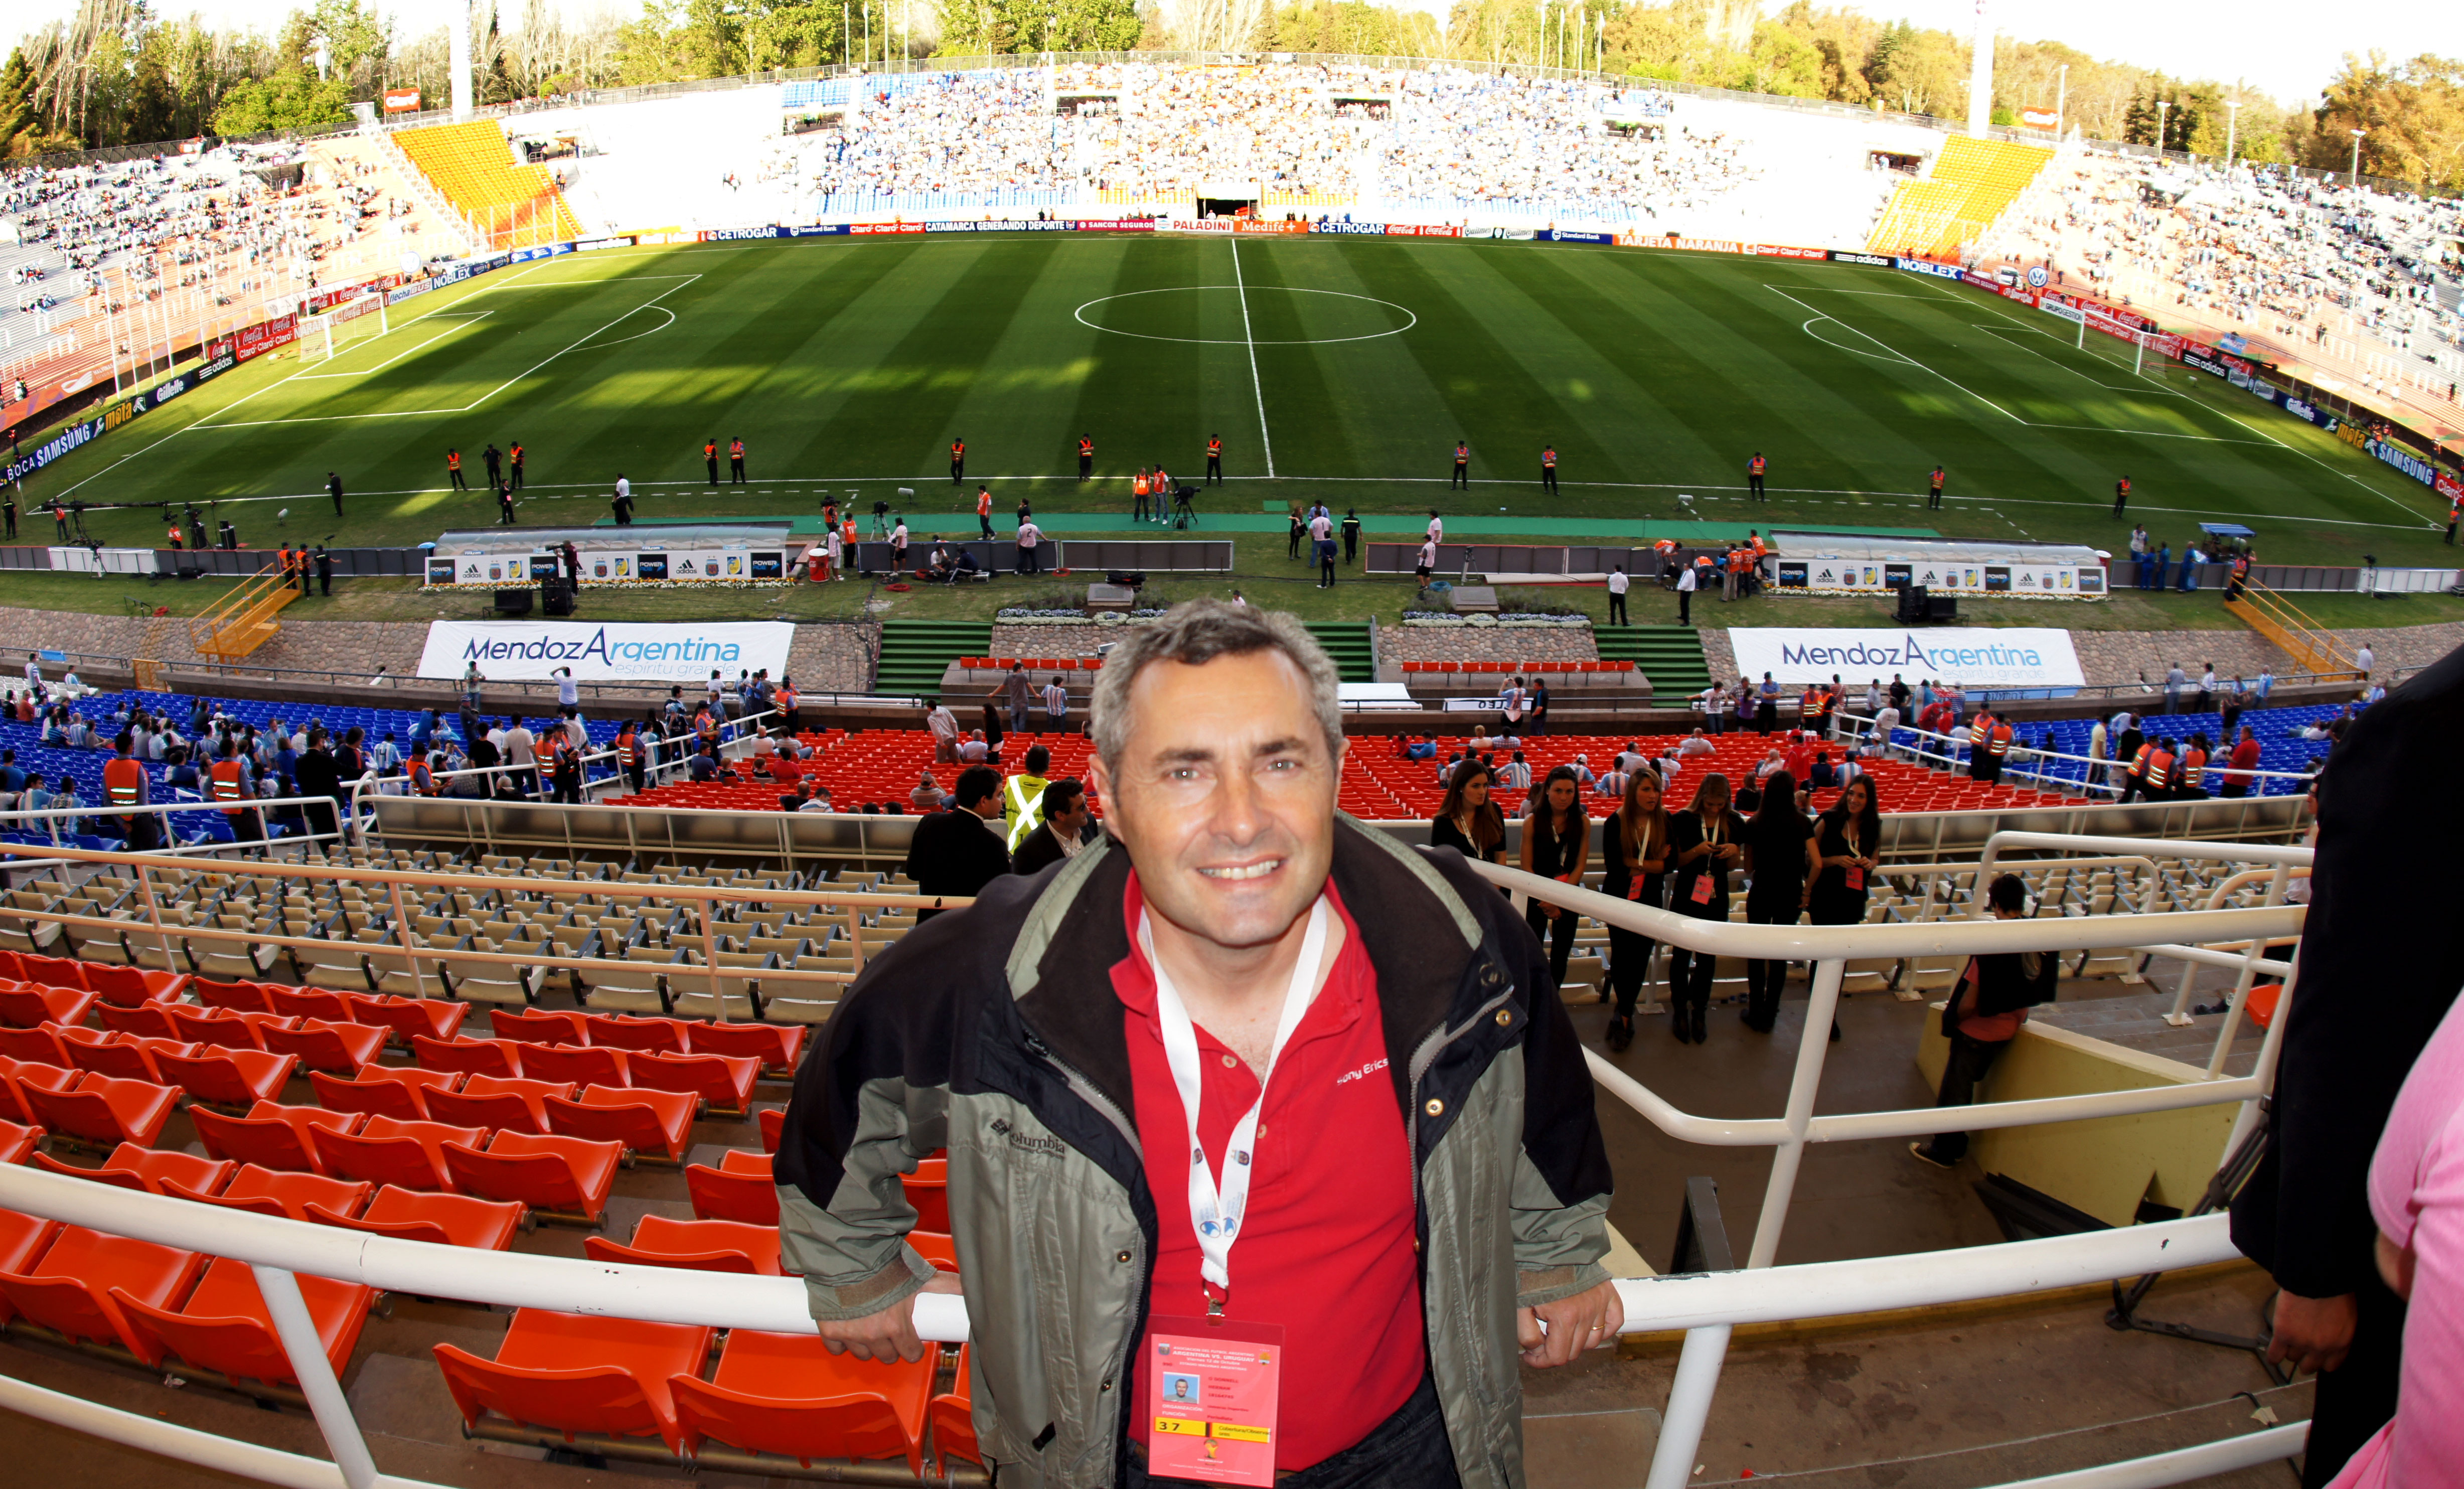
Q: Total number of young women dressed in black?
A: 6